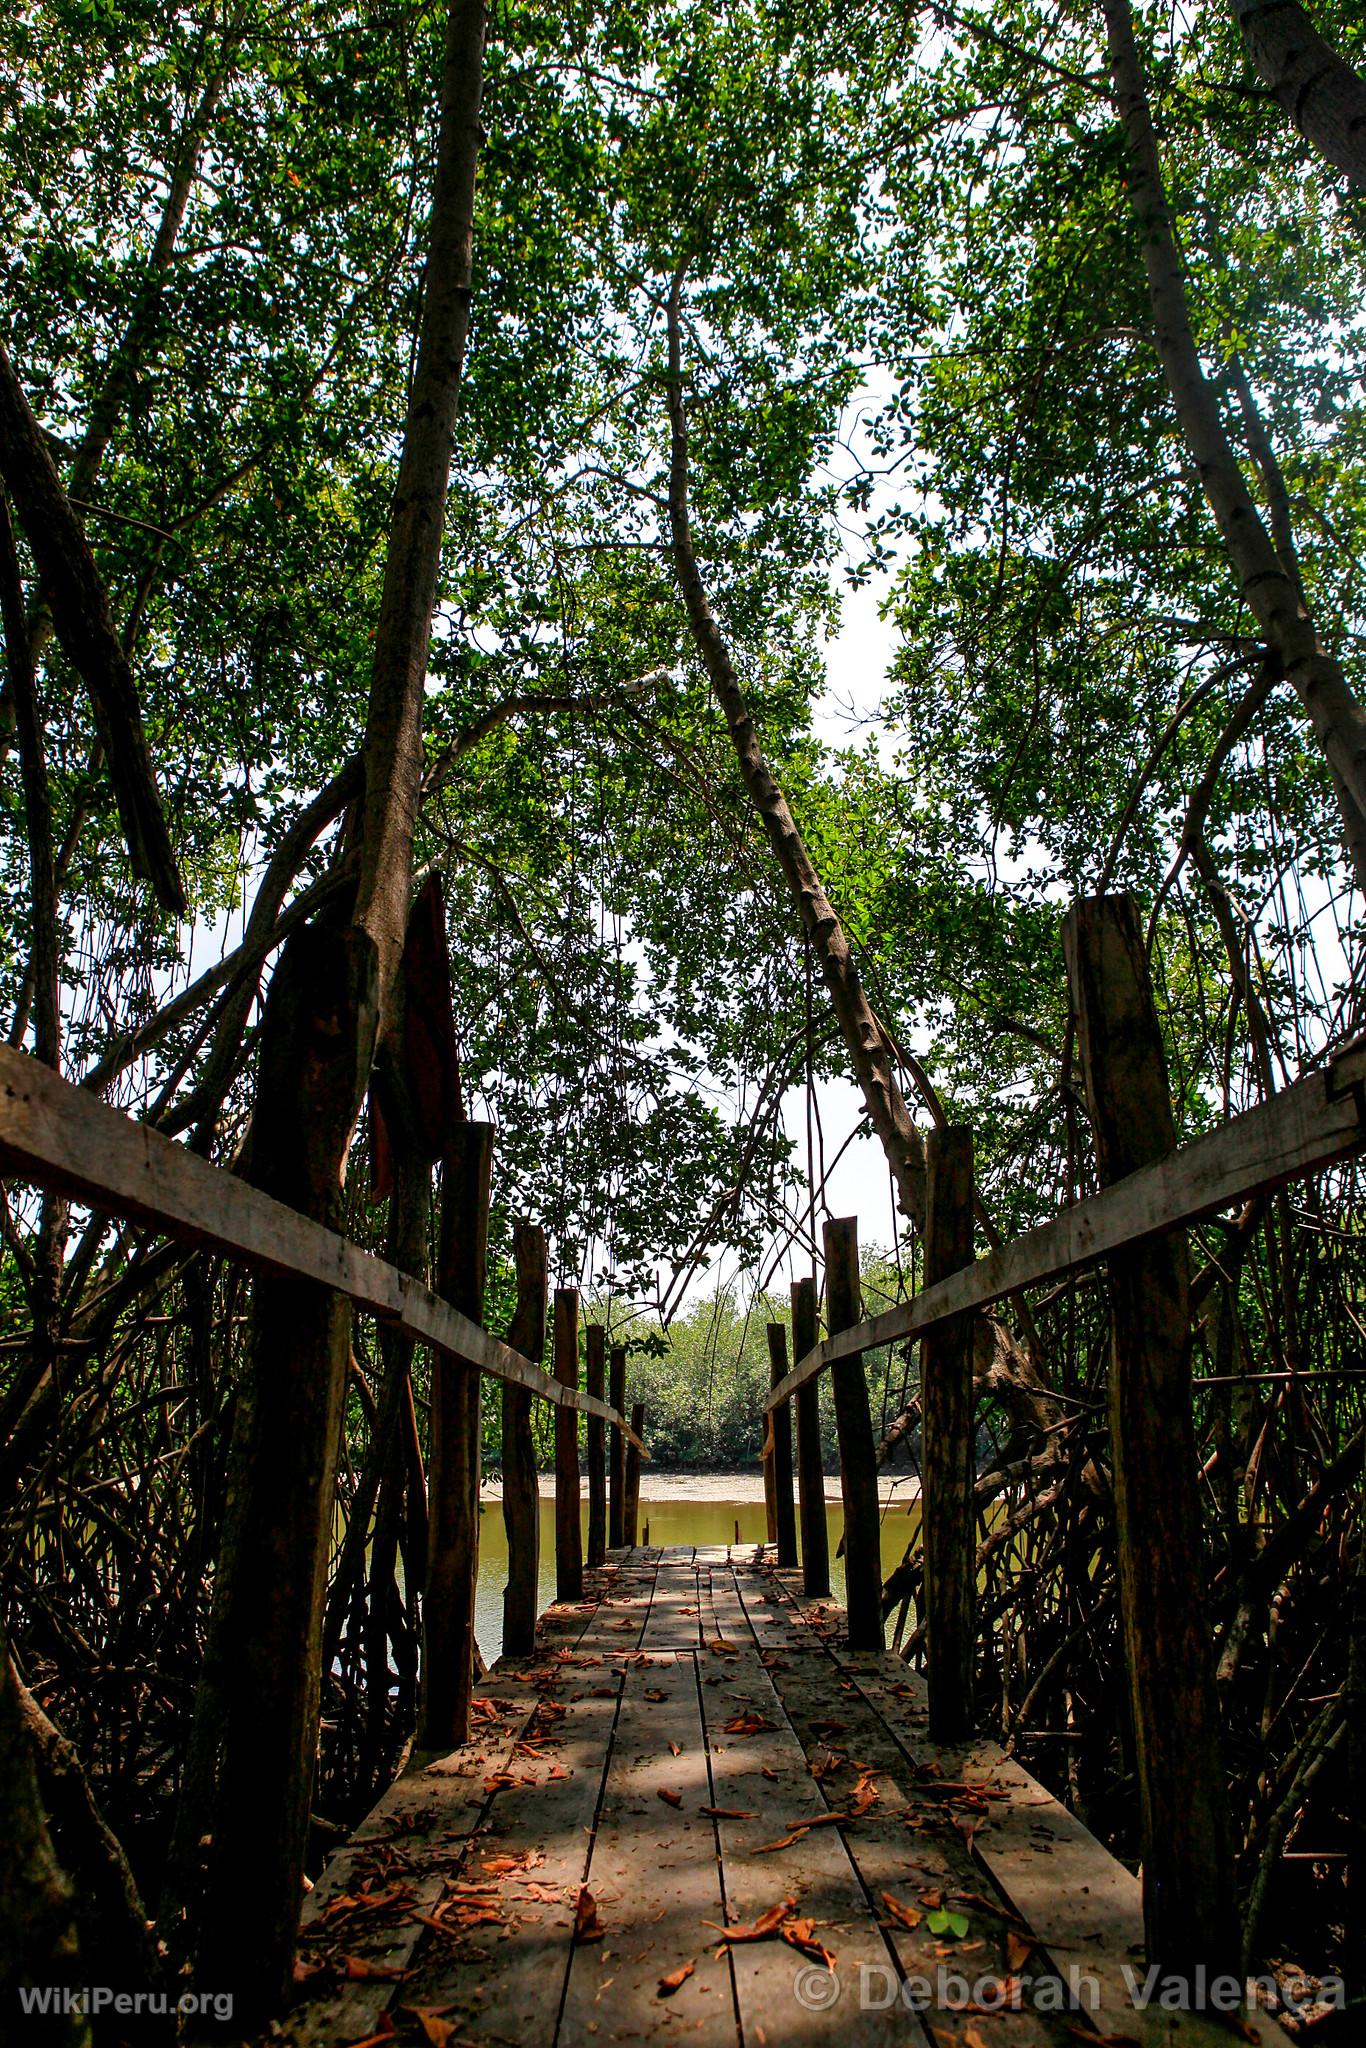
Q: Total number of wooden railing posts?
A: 13